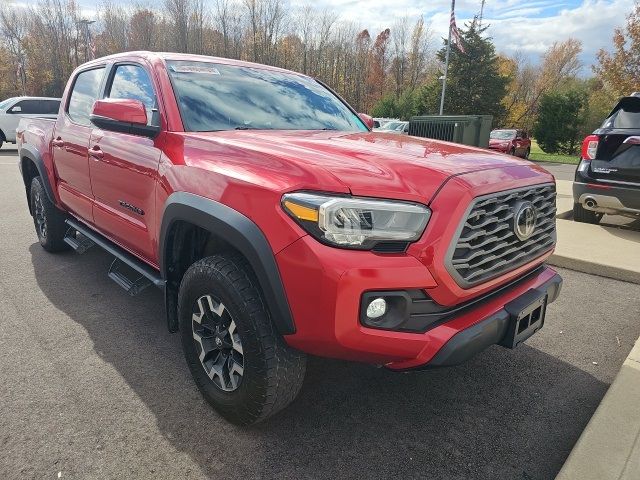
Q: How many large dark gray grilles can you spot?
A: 1